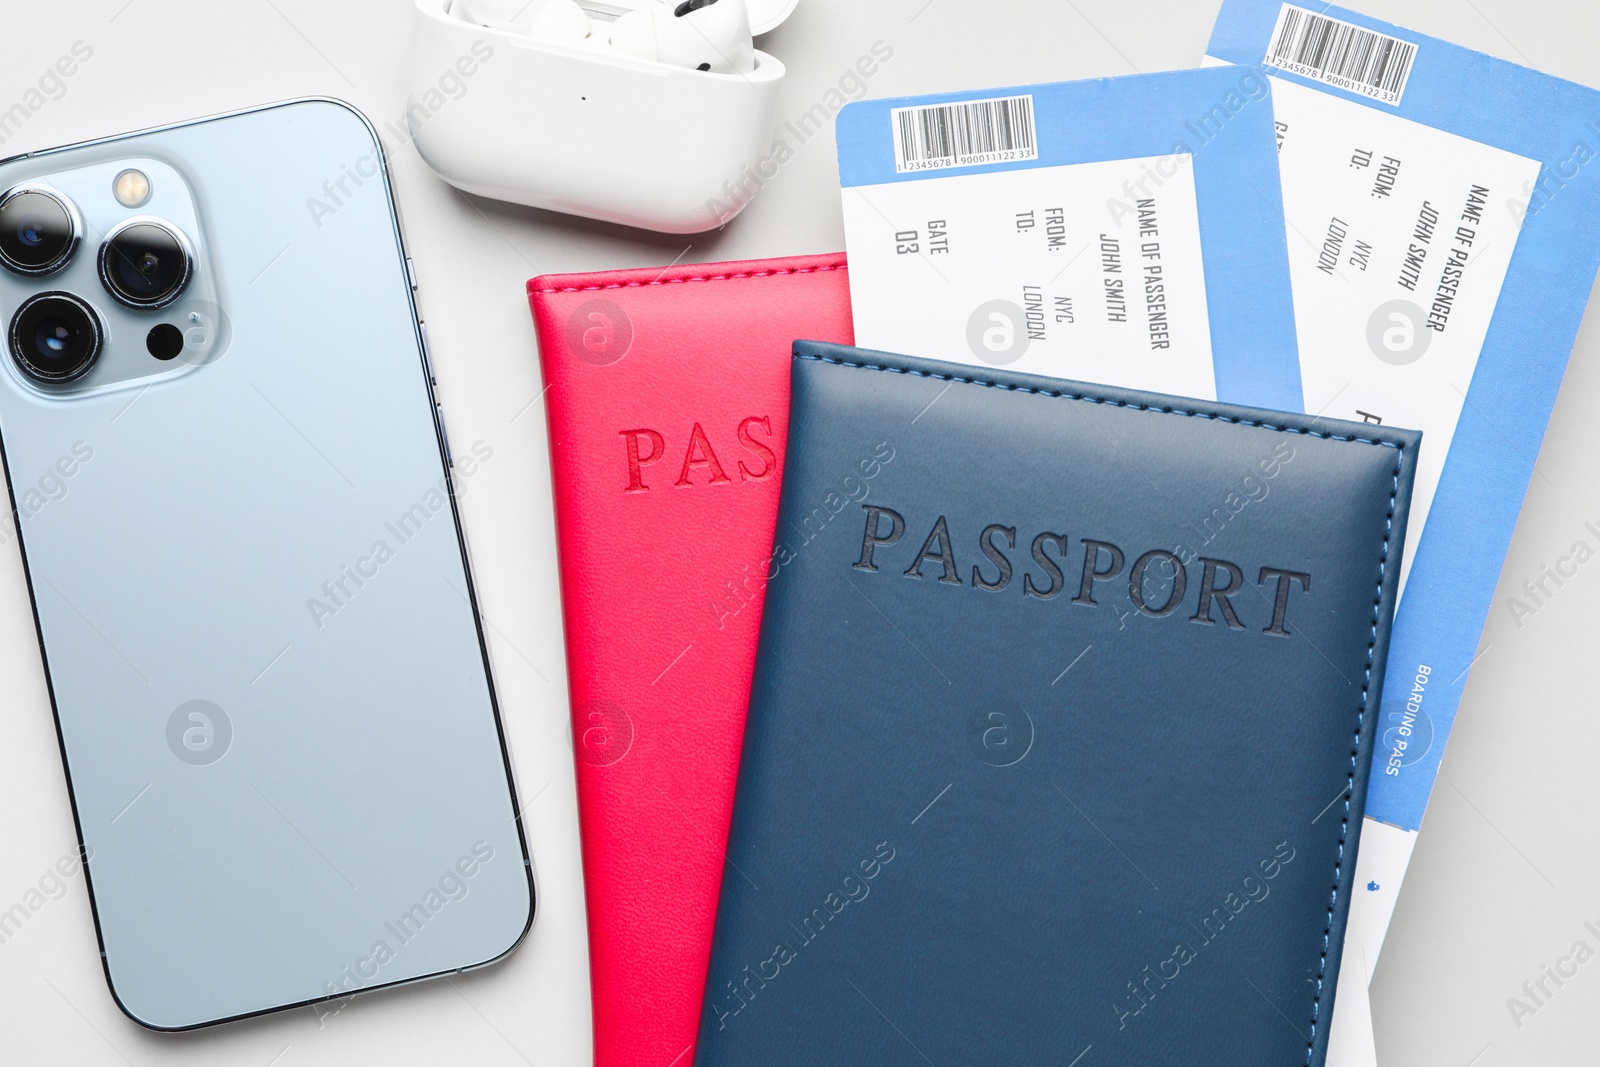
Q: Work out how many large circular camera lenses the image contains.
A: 3